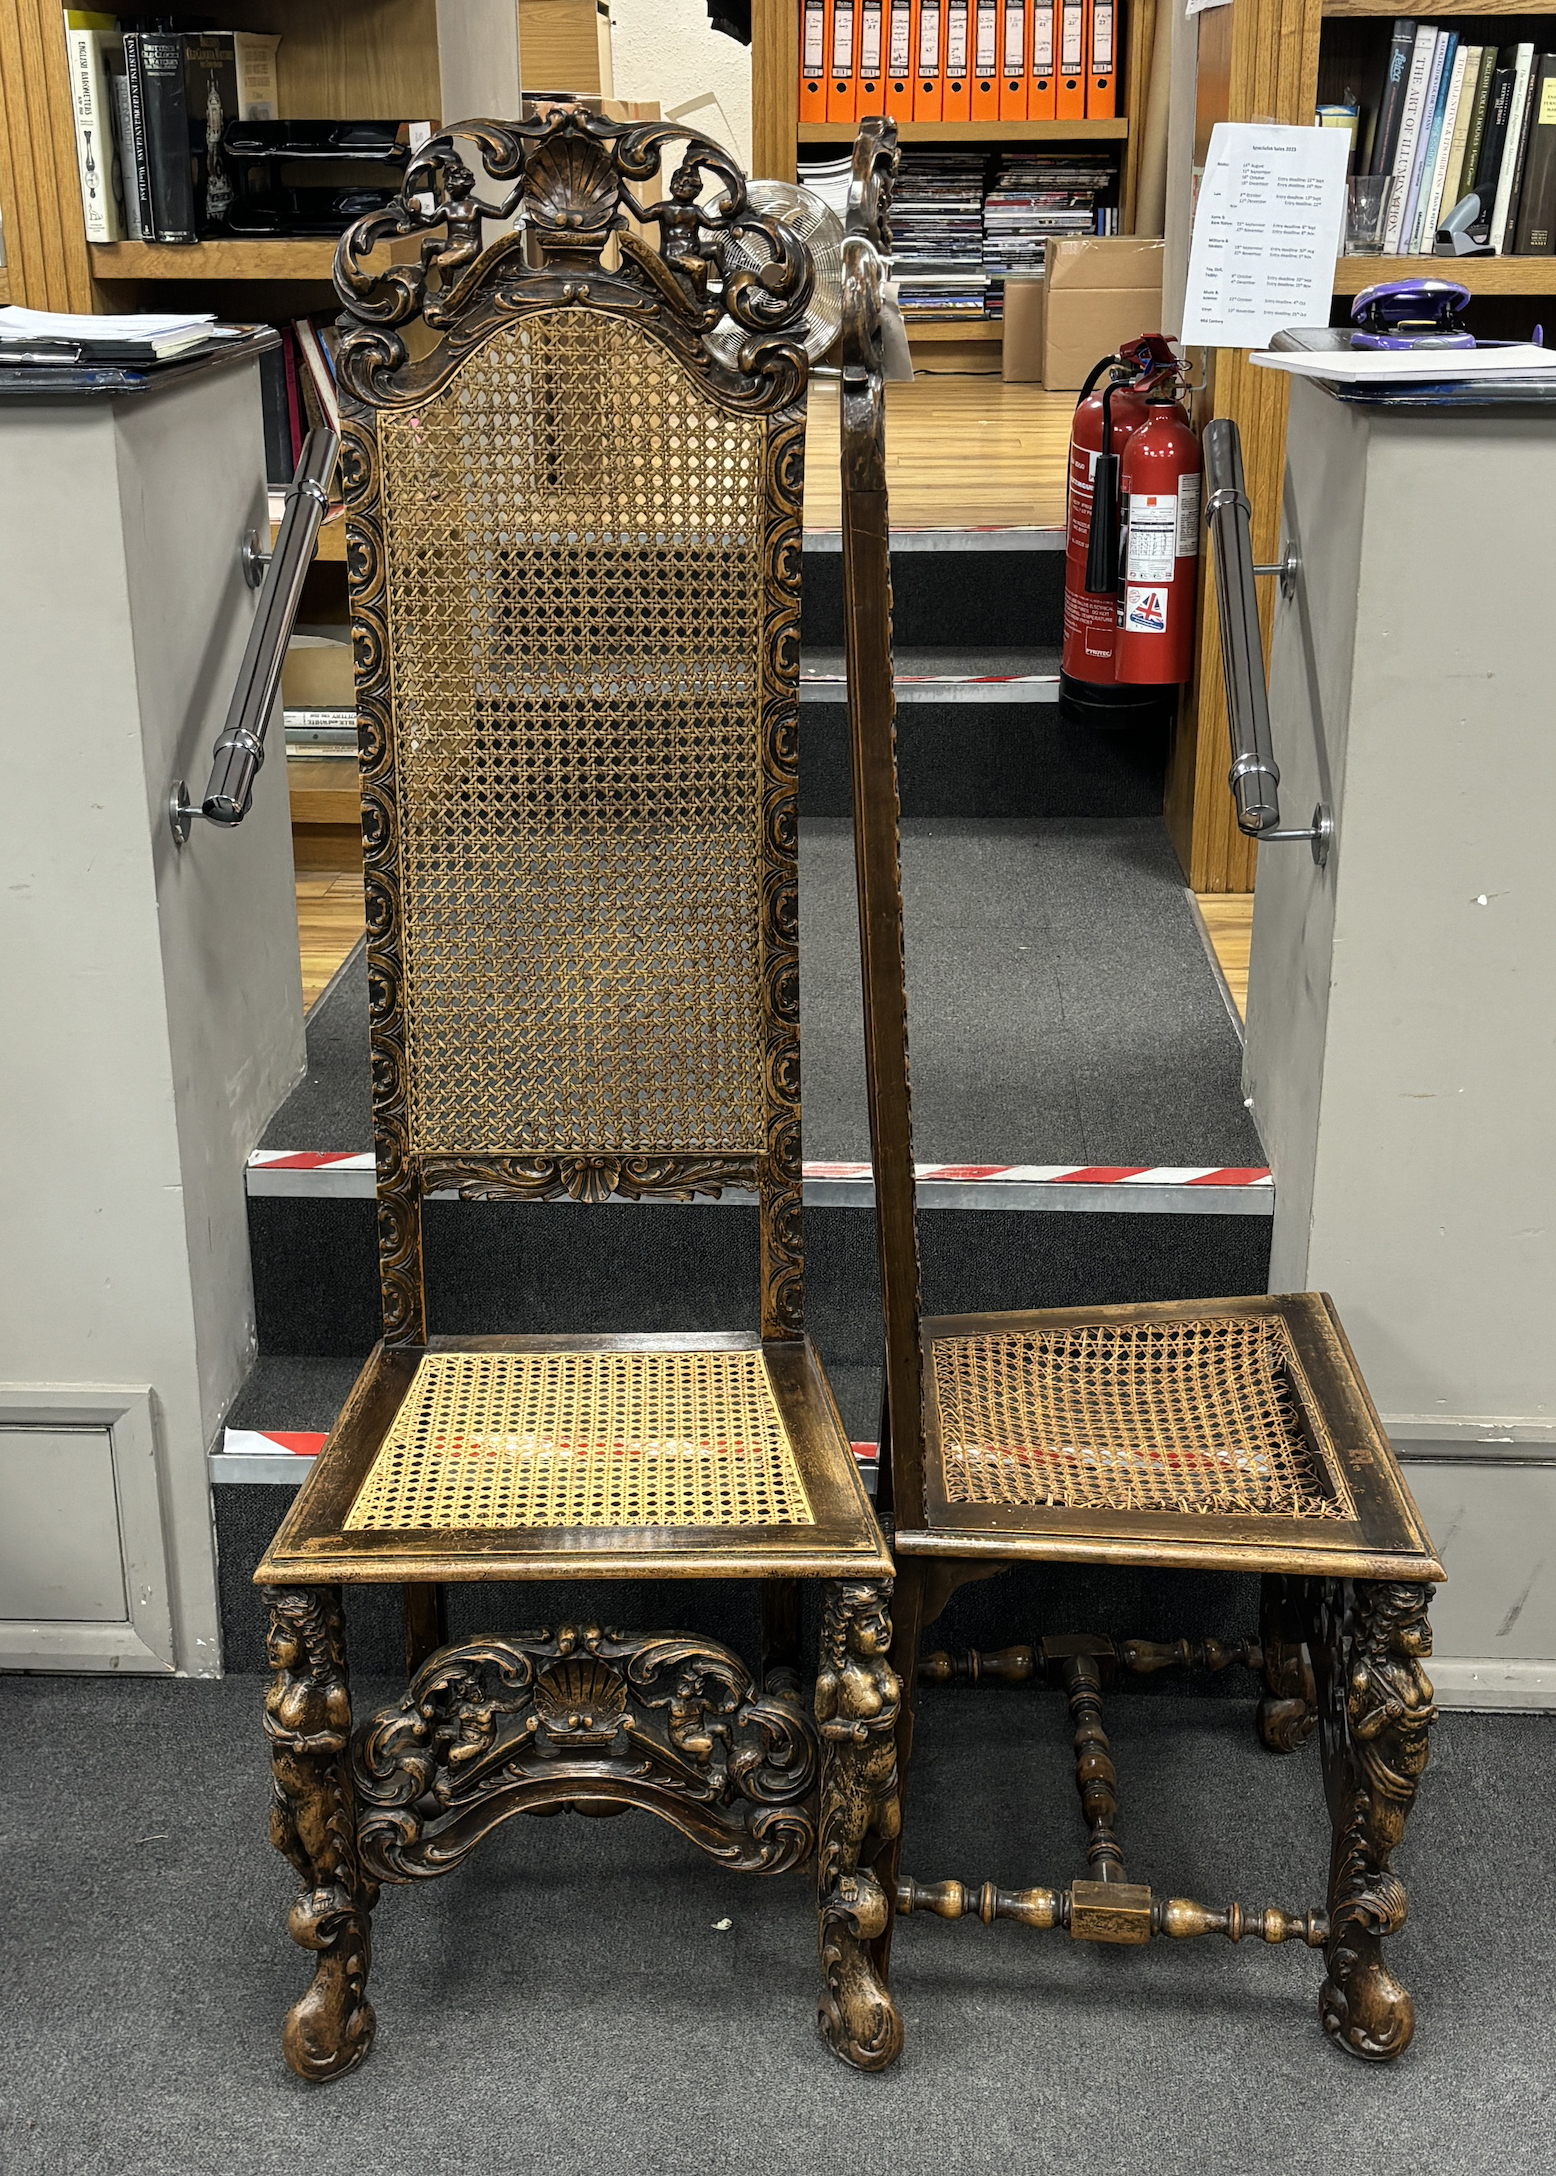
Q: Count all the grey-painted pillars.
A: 2